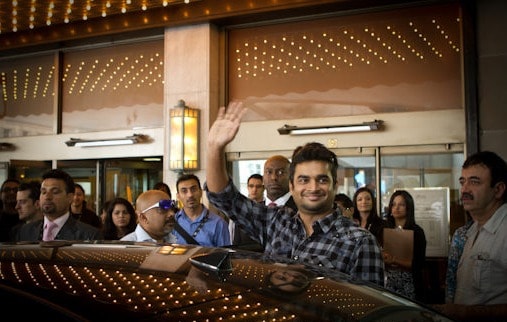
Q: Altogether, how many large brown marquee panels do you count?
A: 3